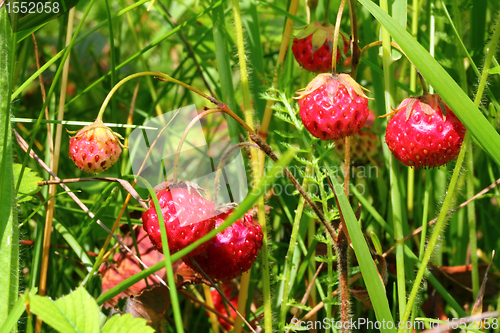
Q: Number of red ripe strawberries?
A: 5